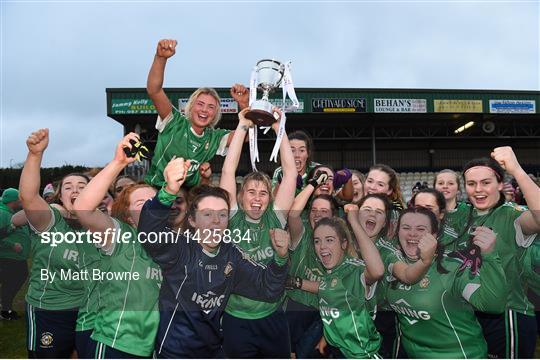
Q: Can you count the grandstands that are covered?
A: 1